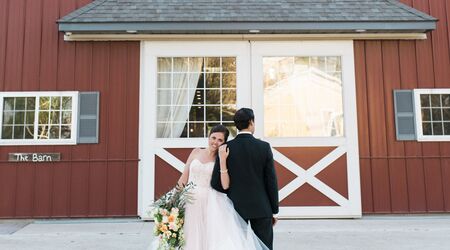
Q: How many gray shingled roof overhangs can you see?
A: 1